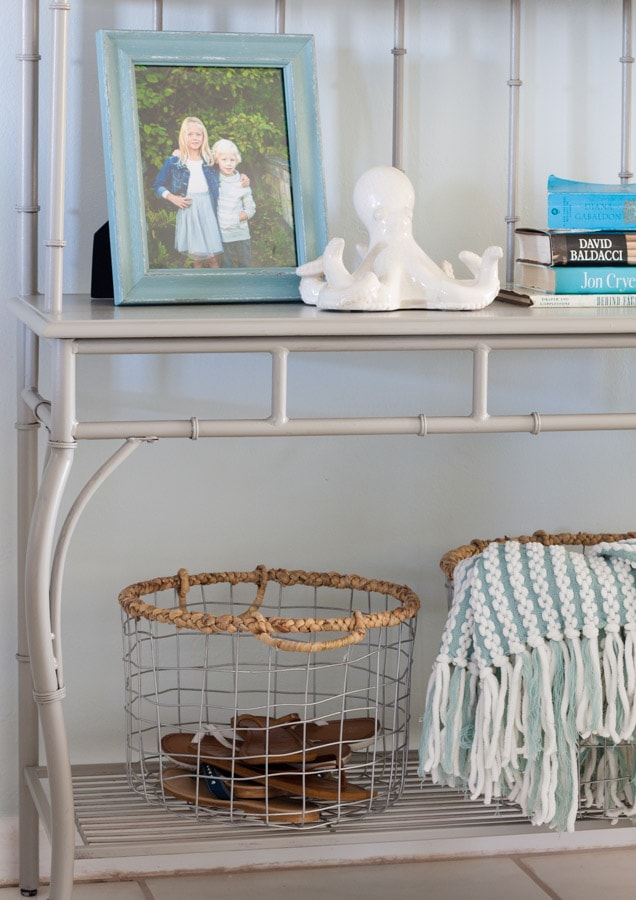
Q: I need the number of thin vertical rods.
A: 5